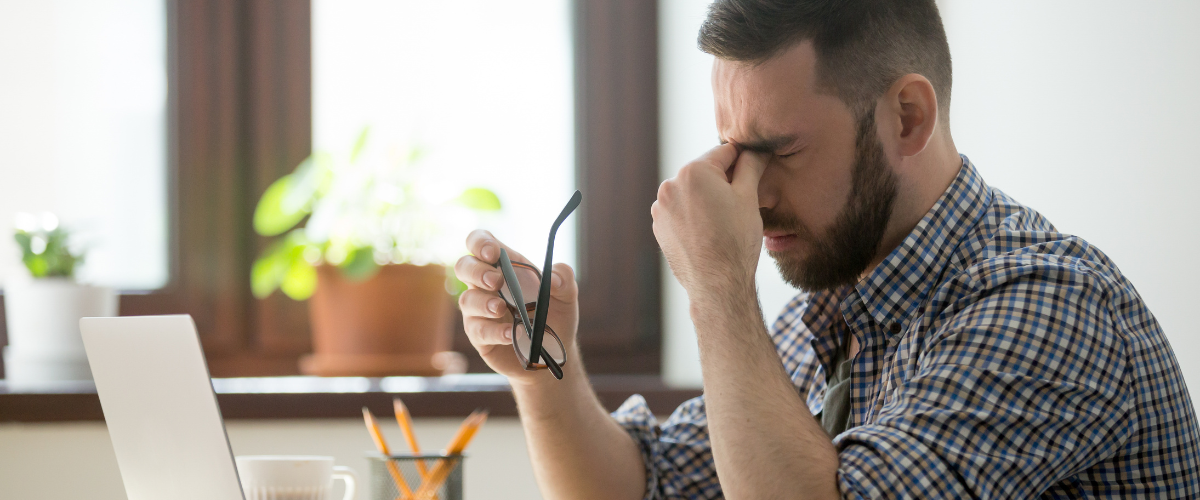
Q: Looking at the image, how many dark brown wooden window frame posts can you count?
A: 2